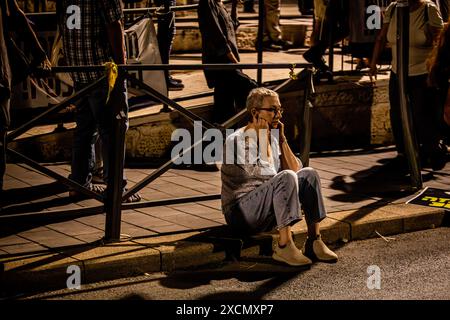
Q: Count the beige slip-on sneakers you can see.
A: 2